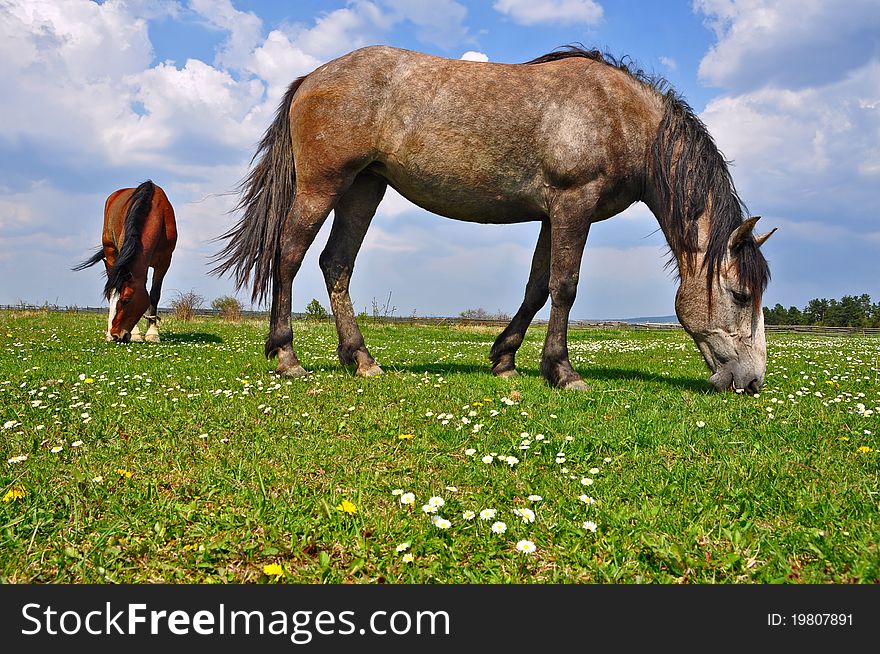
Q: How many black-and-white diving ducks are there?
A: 0